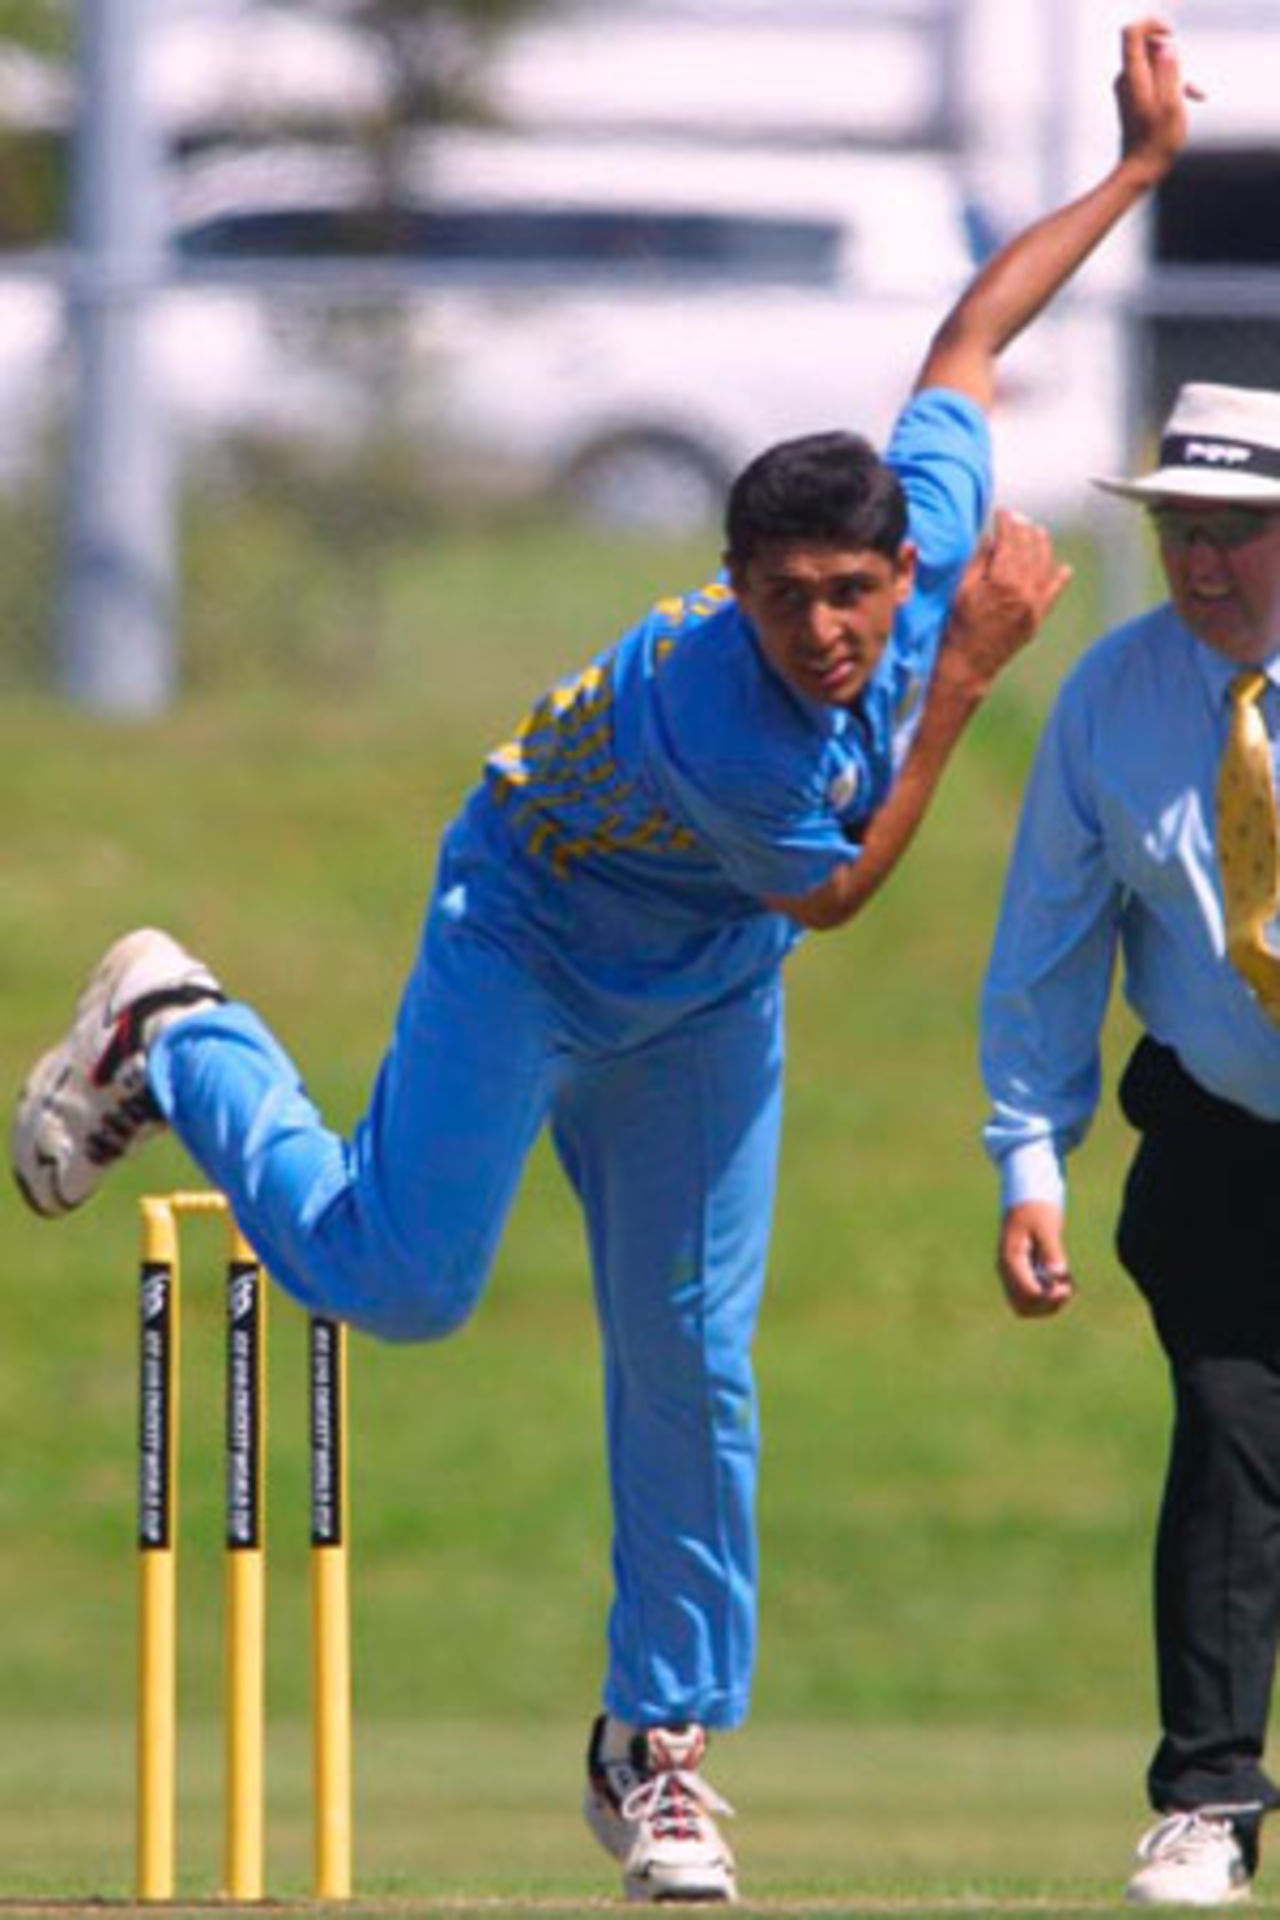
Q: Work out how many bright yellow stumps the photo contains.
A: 3